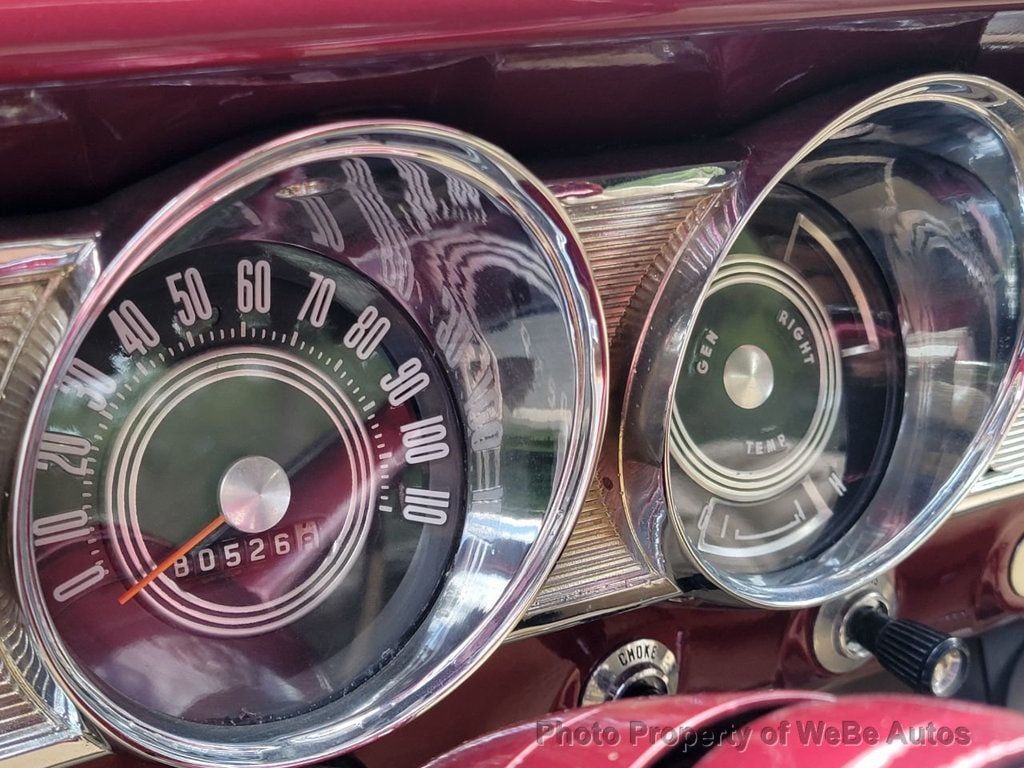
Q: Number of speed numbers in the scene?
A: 12